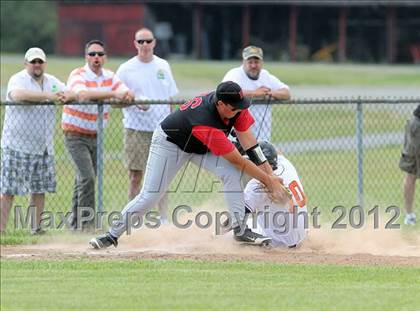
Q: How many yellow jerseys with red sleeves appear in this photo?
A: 0